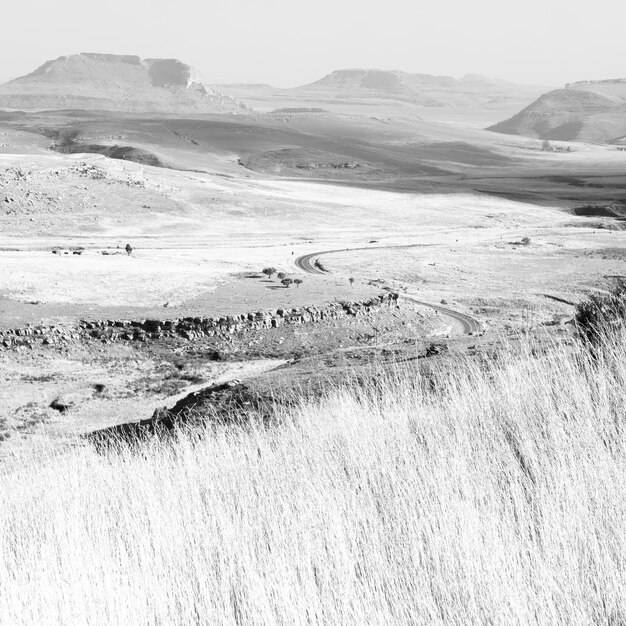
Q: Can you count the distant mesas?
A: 3